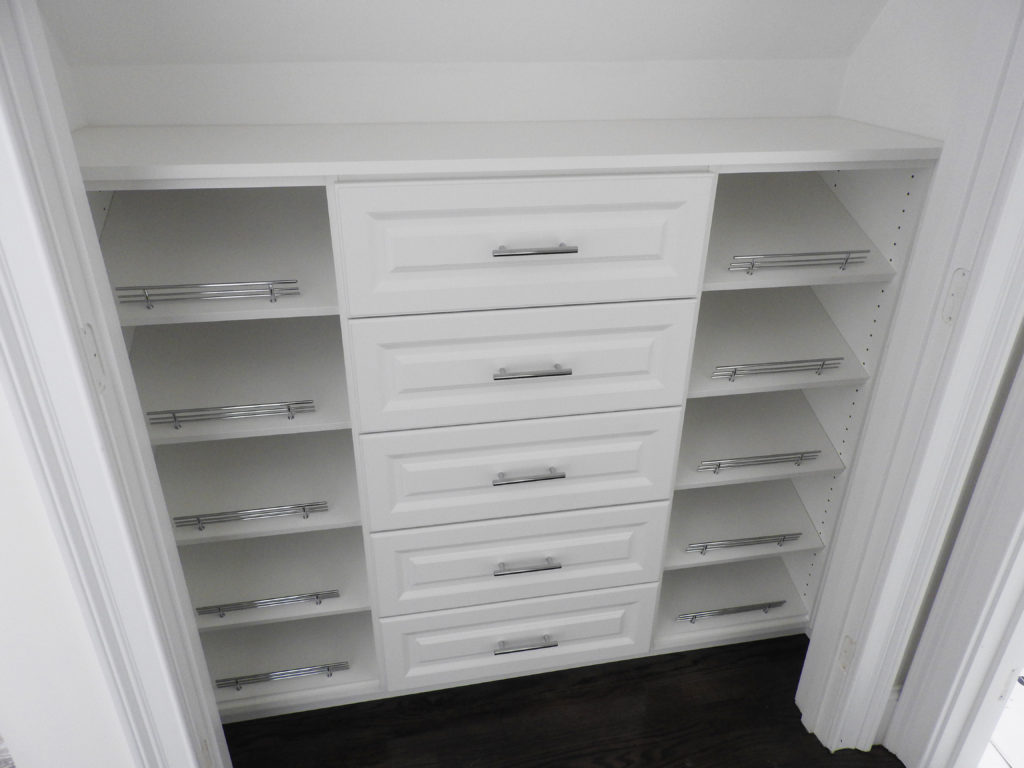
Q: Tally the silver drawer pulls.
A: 5